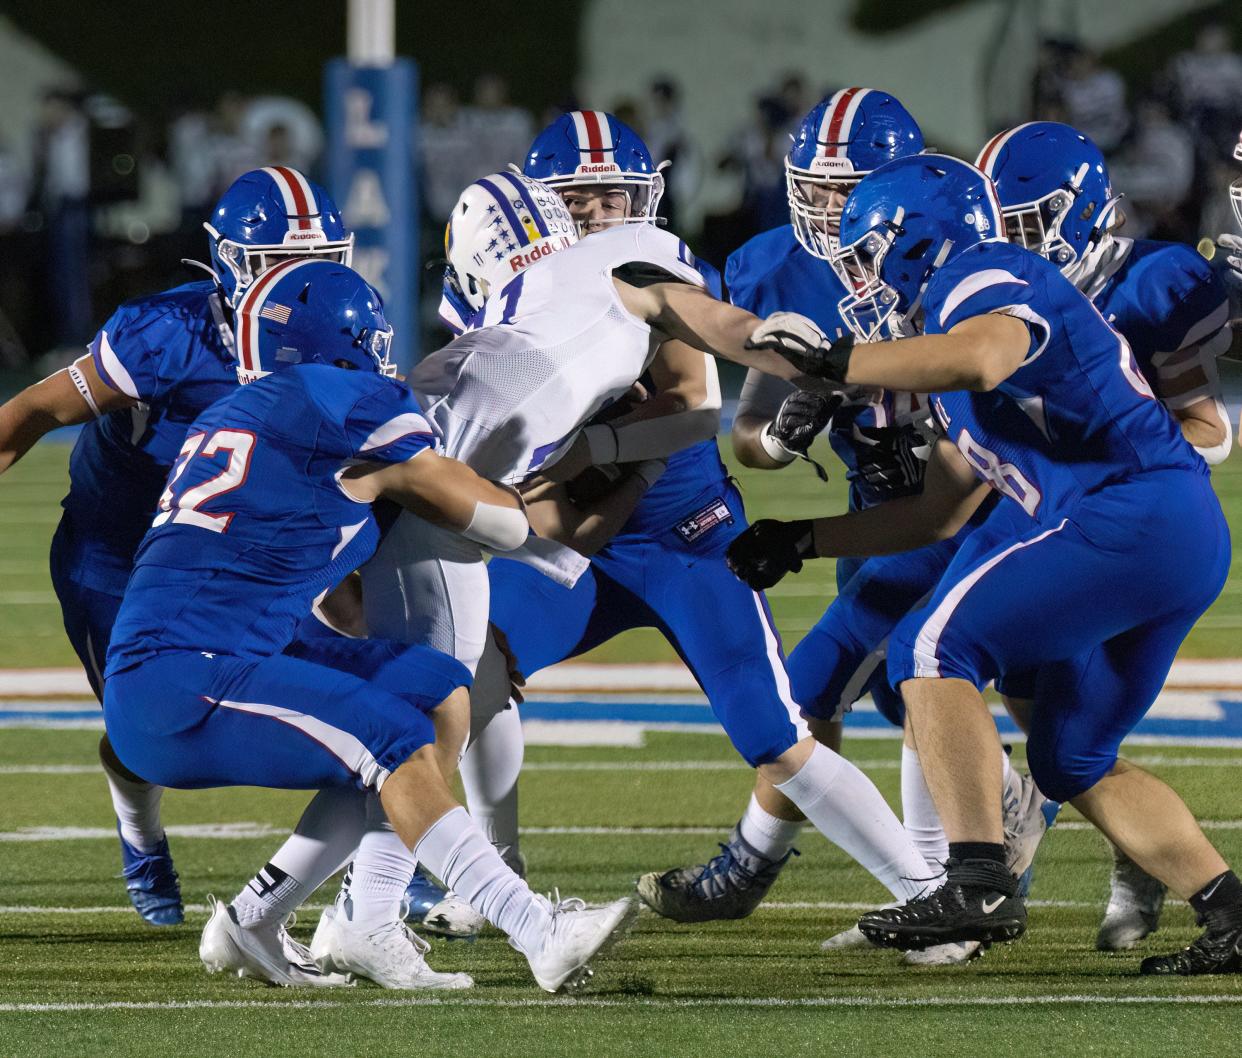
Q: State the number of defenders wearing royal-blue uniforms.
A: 6